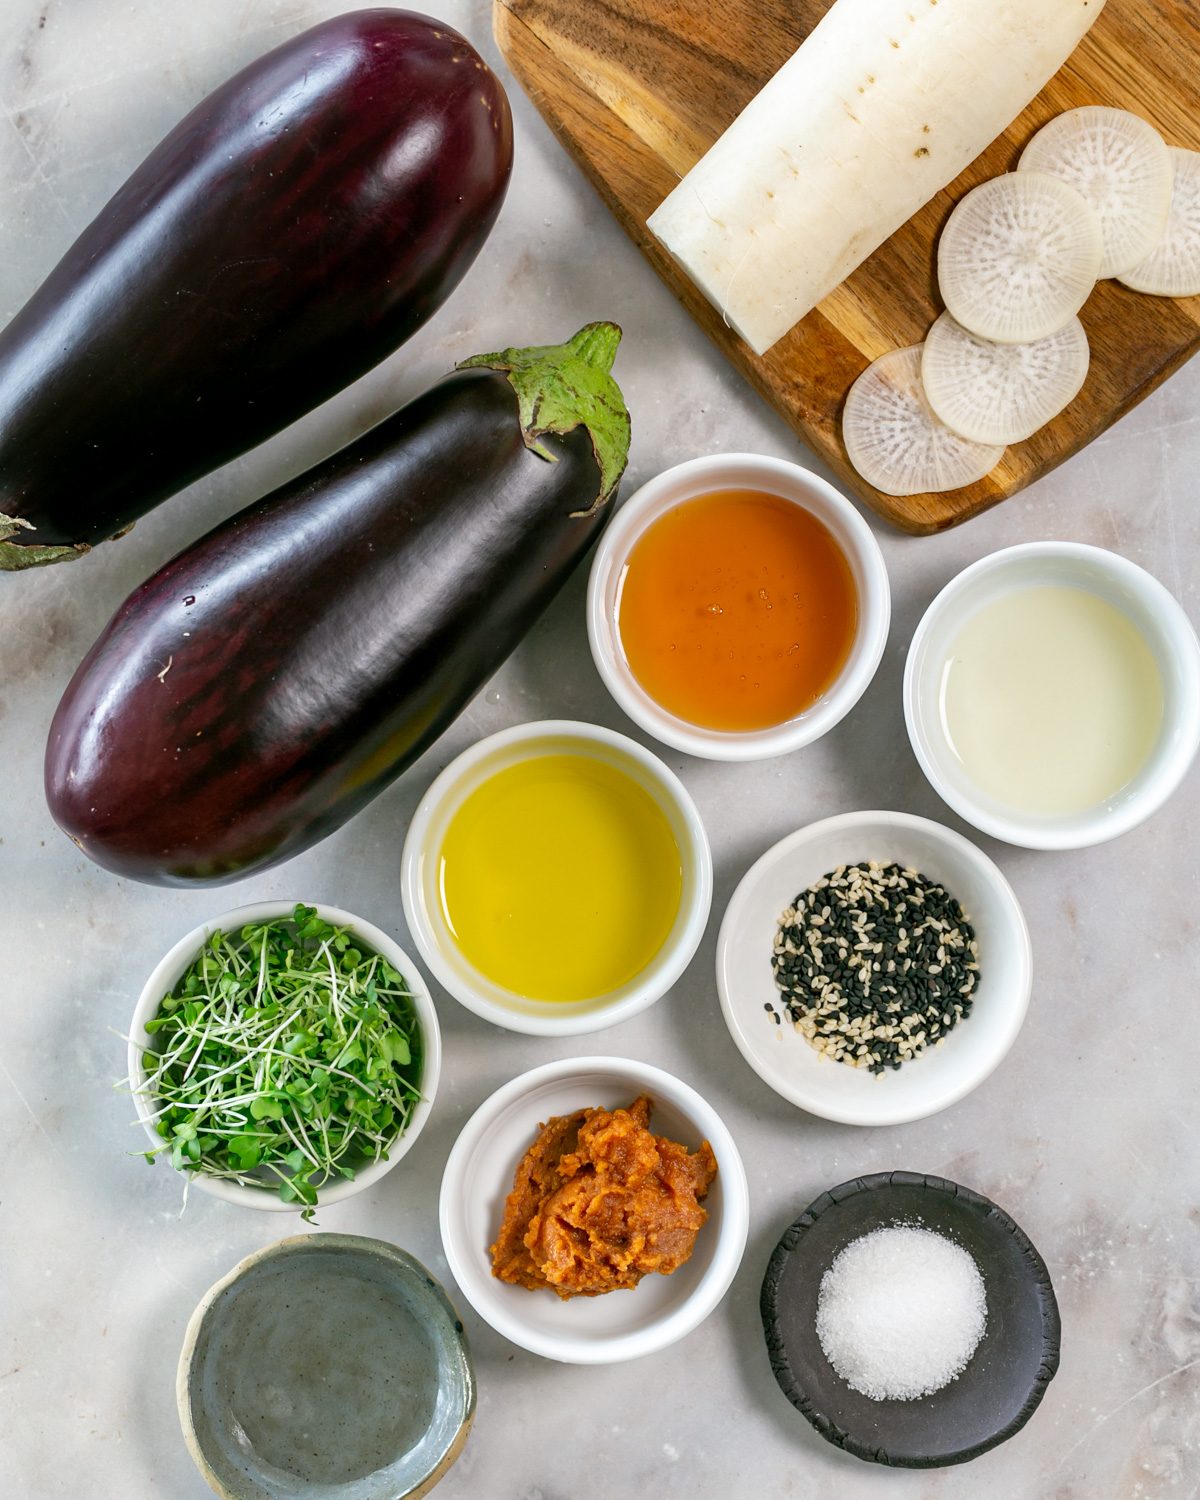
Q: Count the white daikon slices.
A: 5